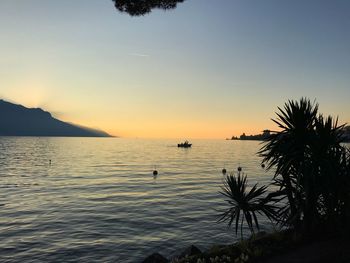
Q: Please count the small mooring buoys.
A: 4